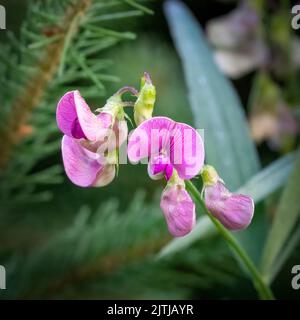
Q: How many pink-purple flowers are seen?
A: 5